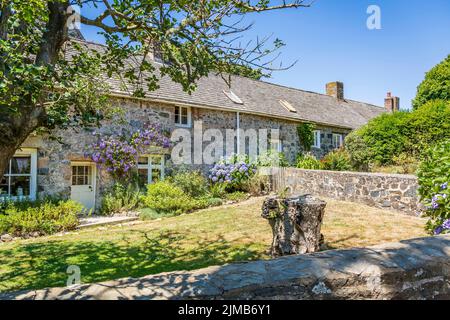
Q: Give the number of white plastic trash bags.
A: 0